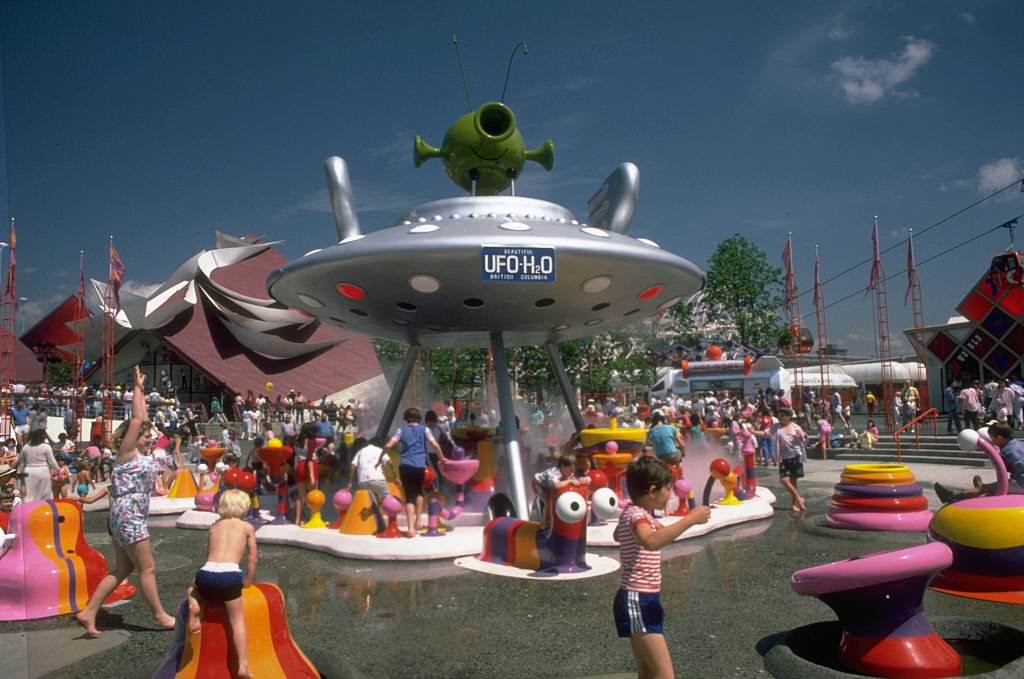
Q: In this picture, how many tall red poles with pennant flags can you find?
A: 7